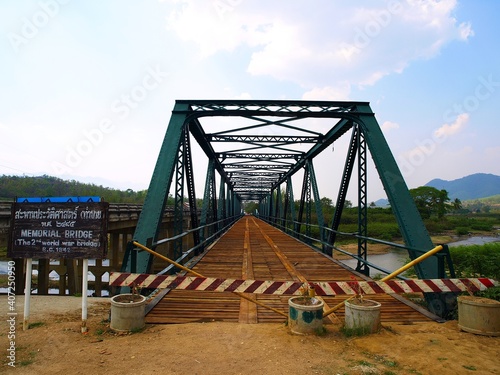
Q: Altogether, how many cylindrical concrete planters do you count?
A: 4